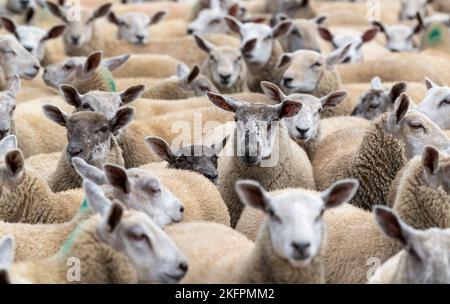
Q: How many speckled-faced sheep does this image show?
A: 4